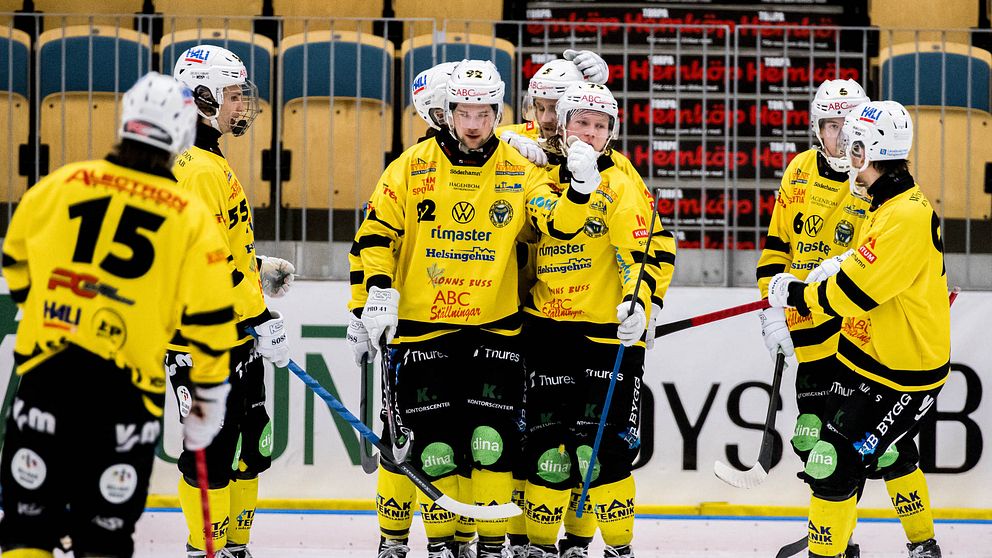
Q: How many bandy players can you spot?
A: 8